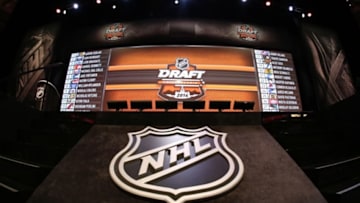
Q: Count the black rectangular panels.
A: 6